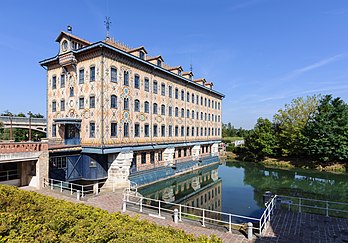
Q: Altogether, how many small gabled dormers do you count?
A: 6